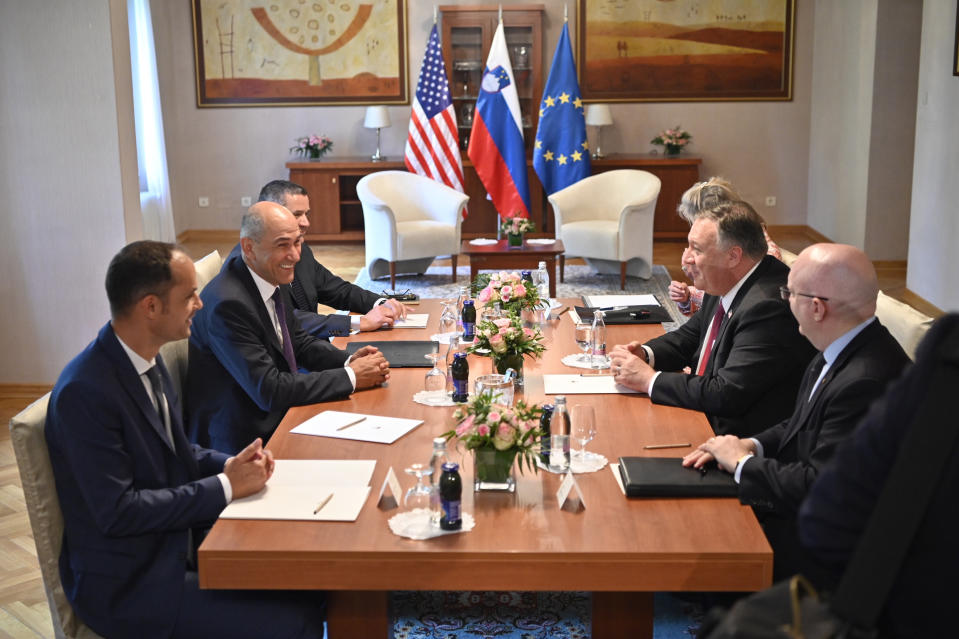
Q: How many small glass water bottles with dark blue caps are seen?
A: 5